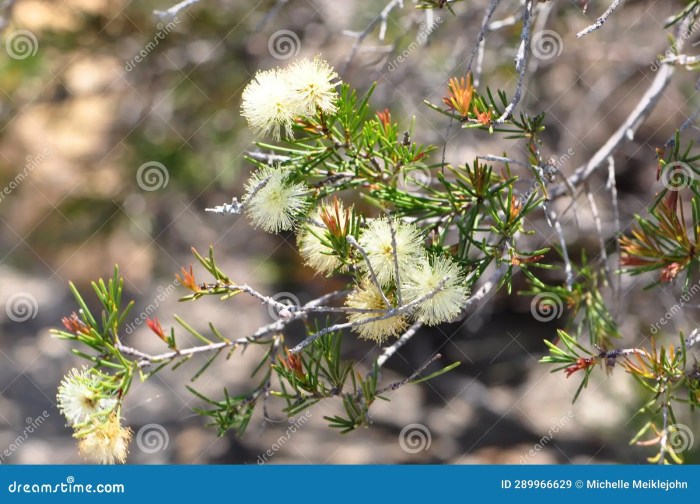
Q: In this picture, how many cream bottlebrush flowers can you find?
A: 9